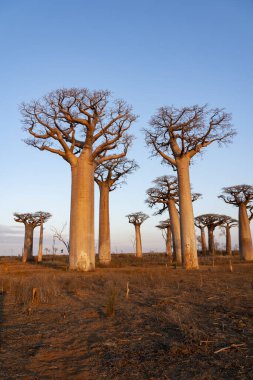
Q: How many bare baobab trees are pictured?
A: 12